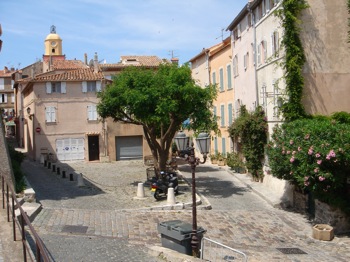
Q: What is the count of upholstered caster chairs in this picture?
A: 0